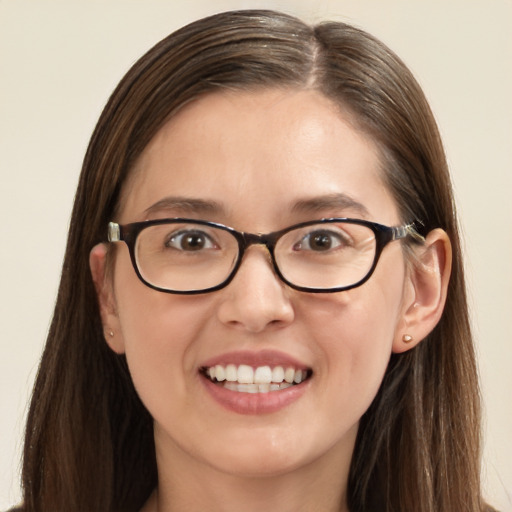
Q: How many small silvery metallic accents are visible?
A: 2